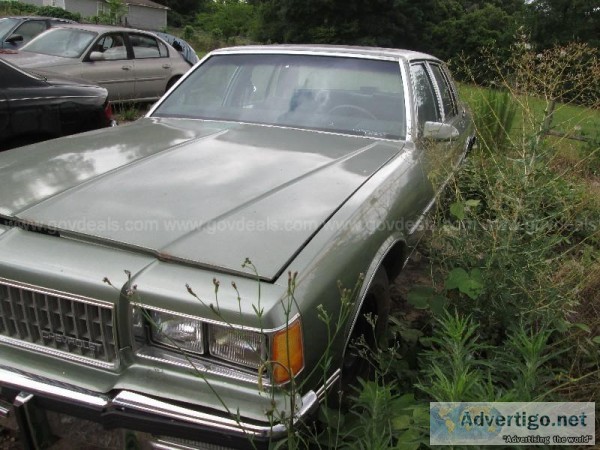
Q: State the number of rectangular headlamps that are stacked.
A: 2